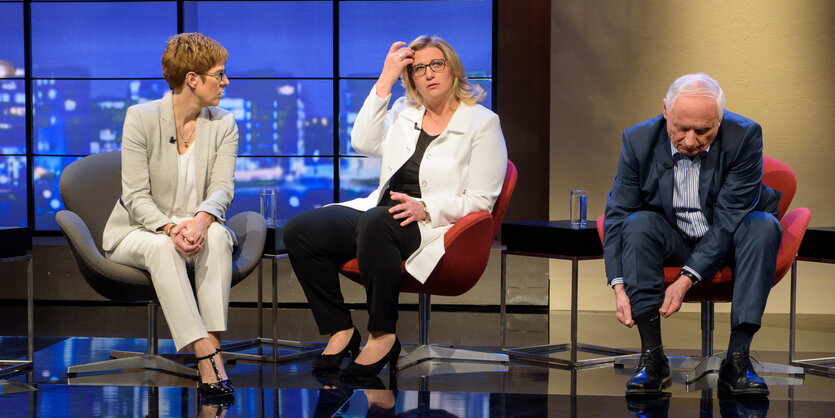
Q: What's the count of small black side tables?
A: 4